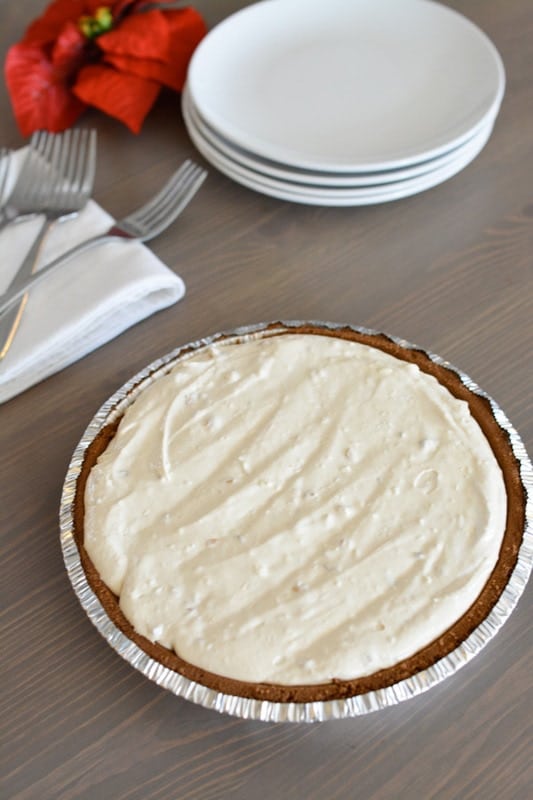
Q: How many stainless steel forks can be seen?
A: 4